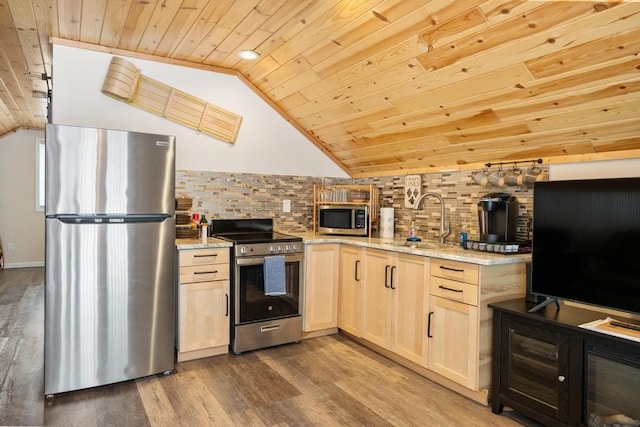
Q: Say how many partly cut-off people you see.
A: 0